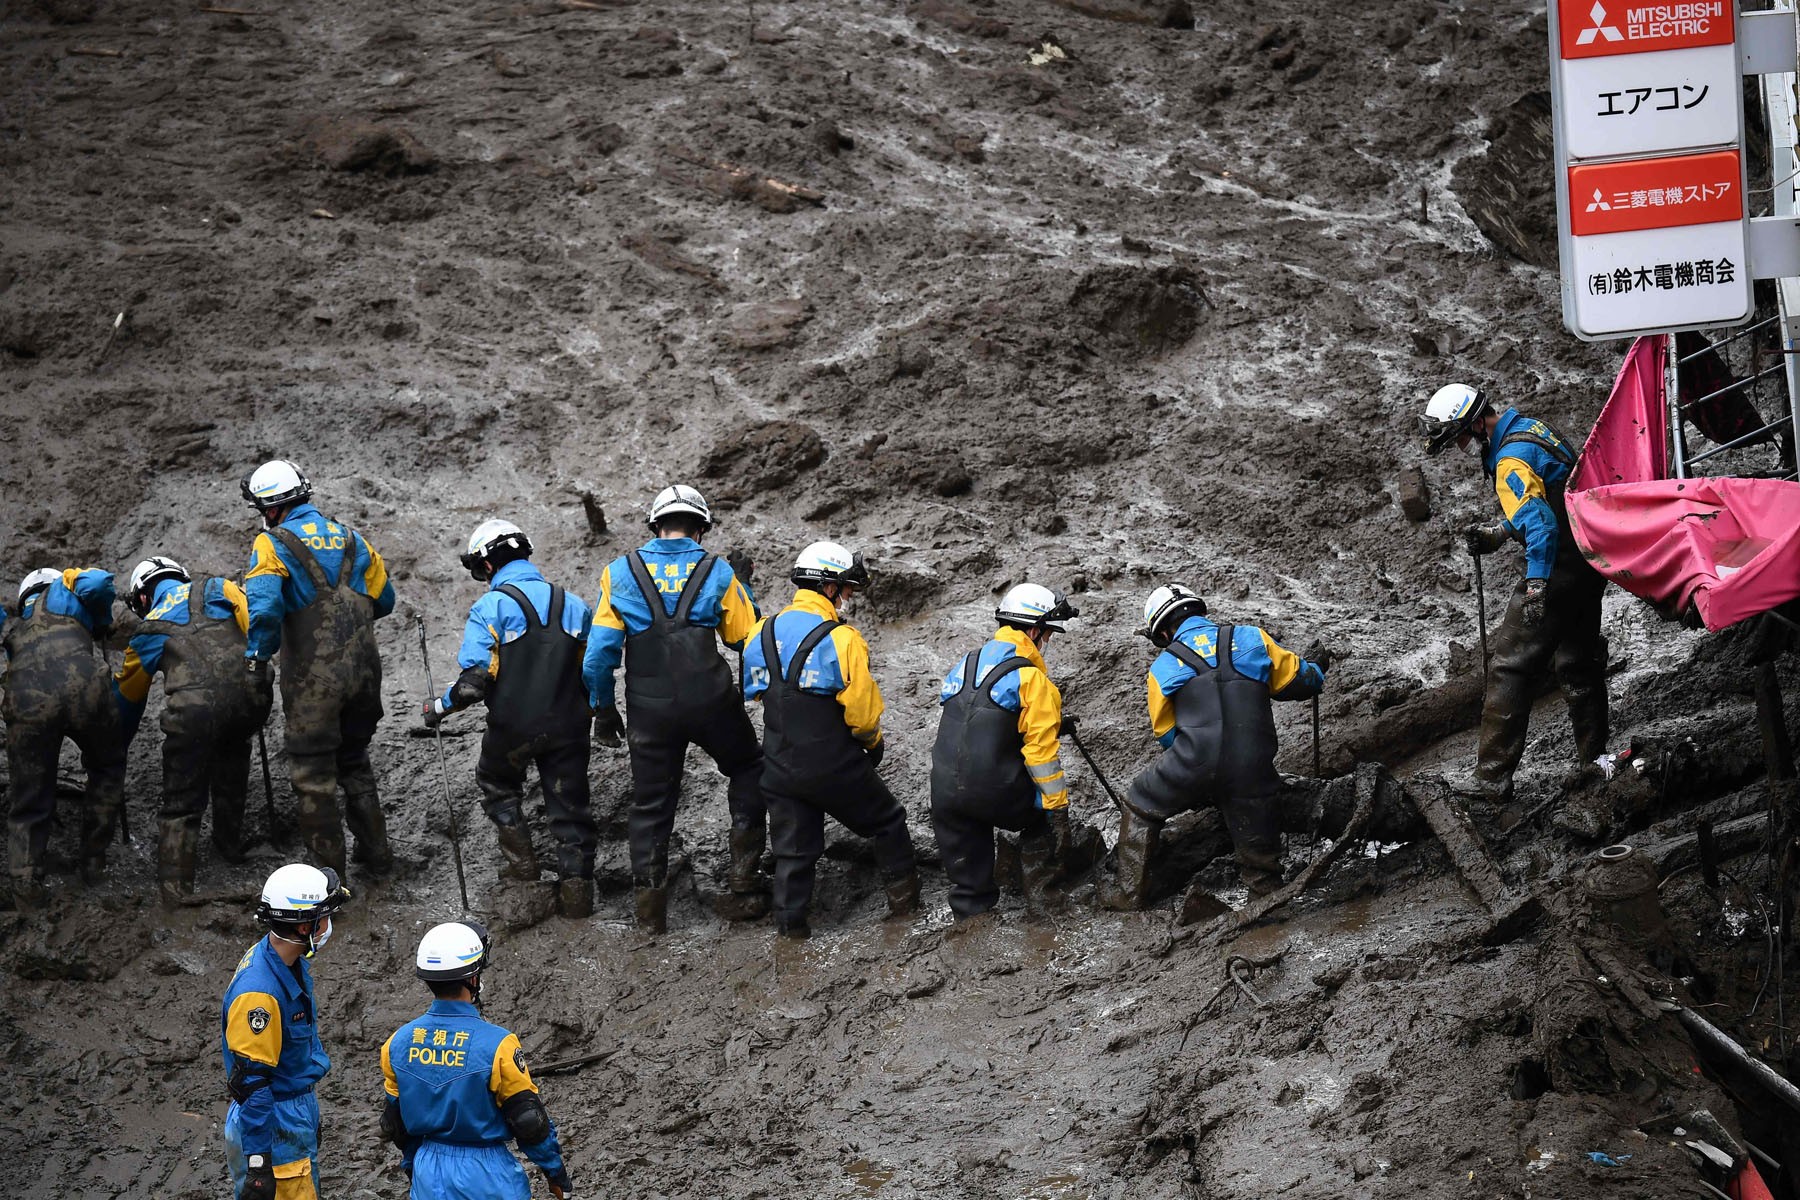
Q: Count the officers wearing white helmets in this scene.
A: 11